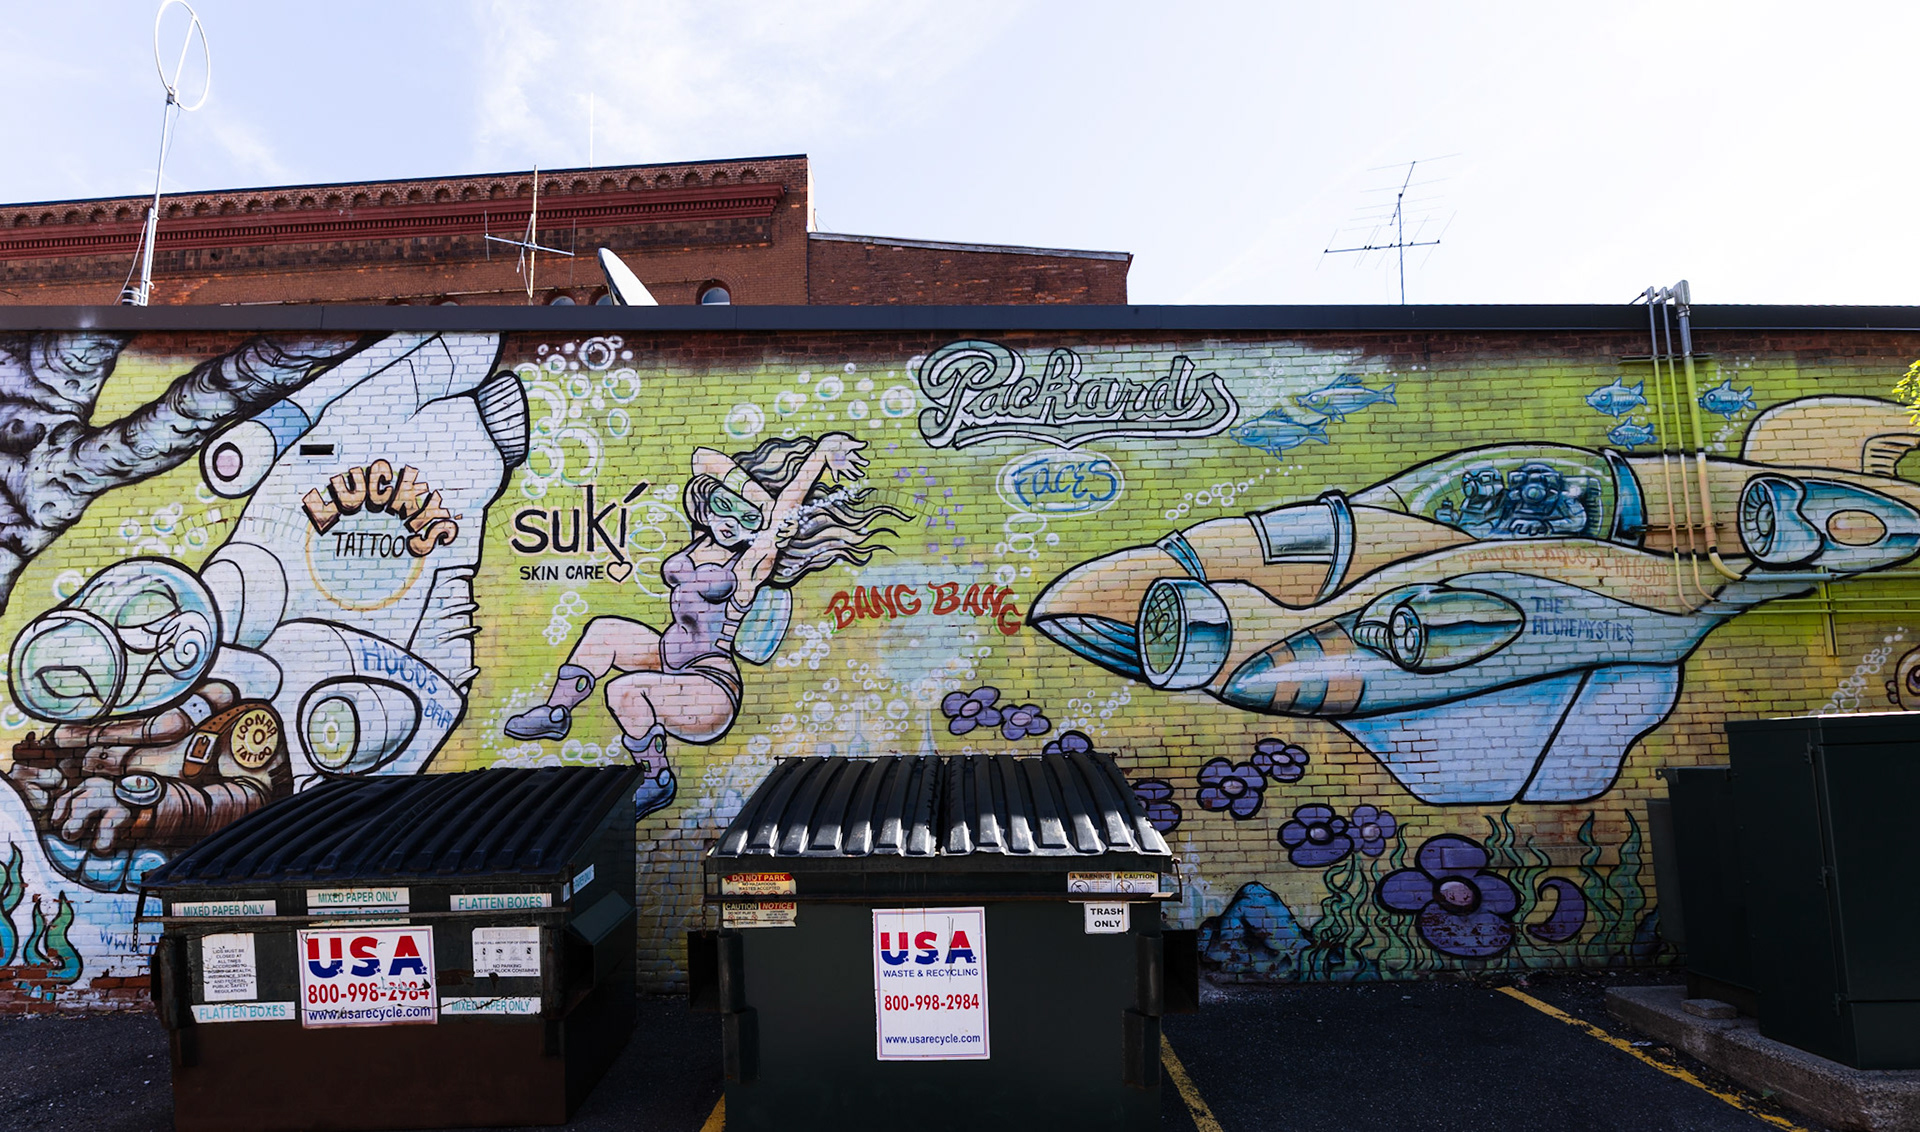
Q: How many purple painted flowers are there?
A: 9